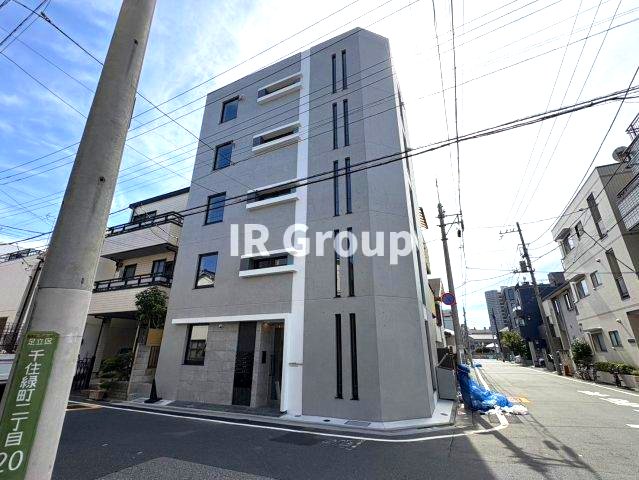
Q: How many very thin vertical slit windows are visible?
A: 10